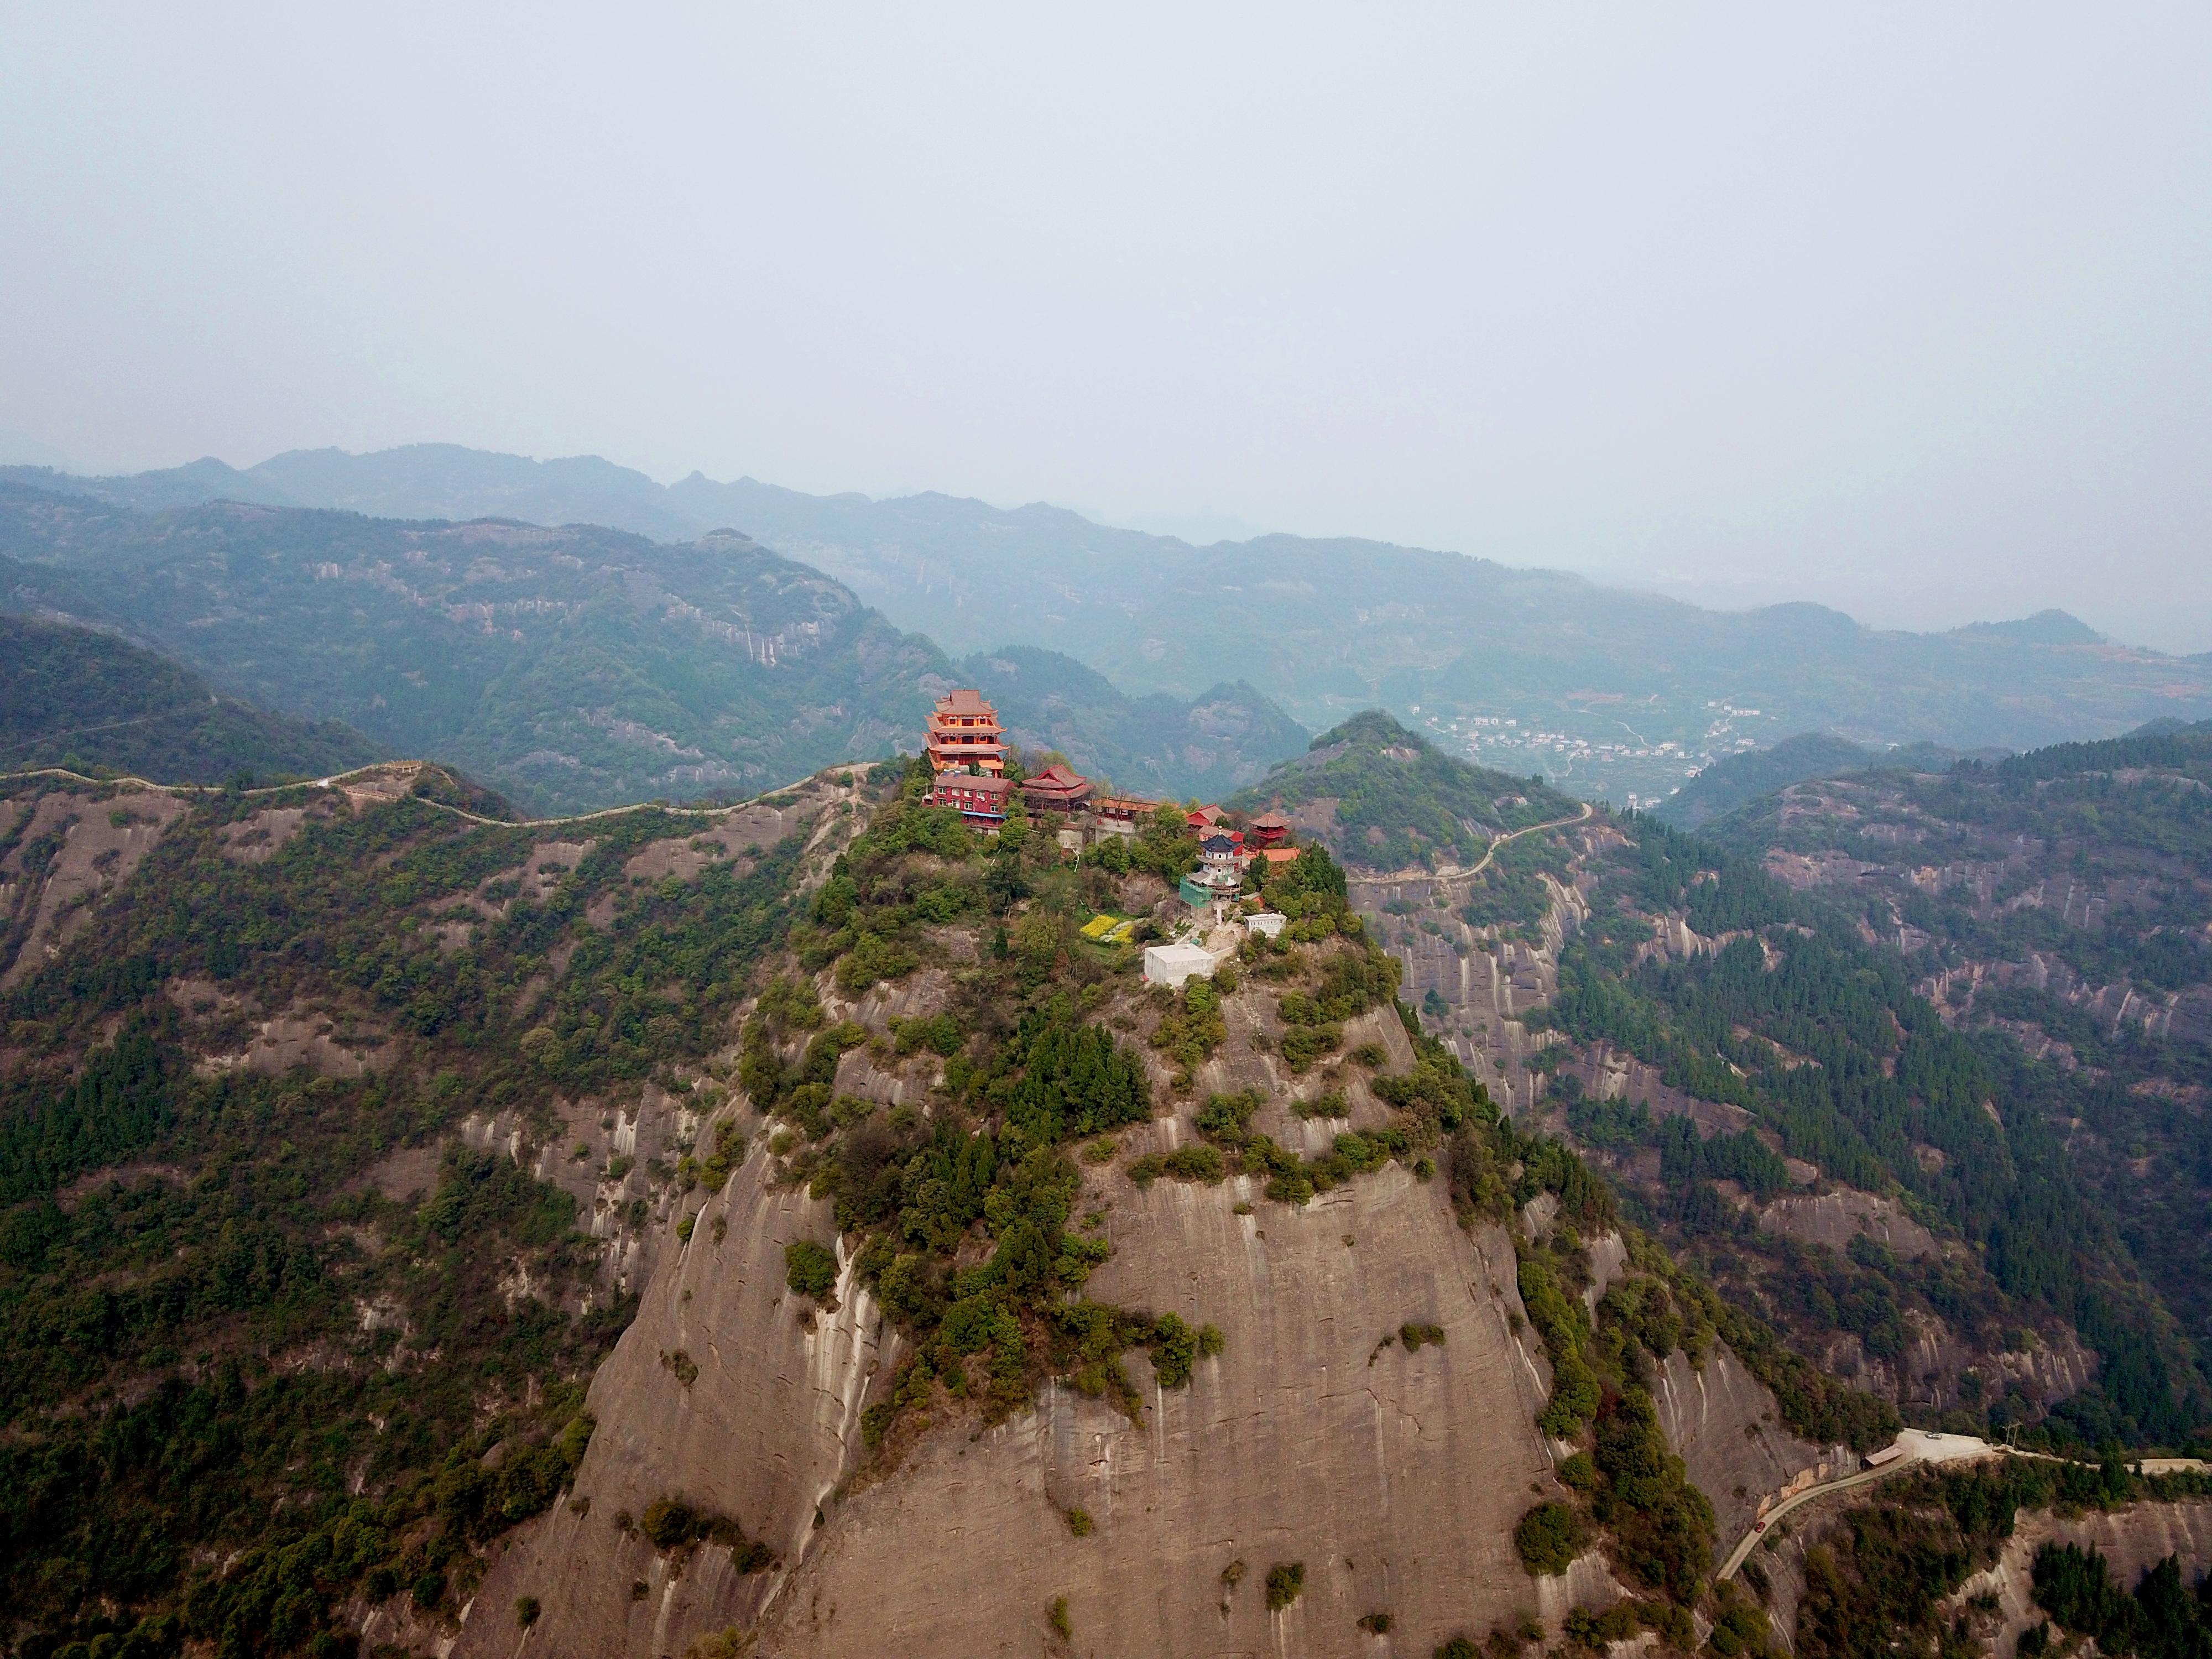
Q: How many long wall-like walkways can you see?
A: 1